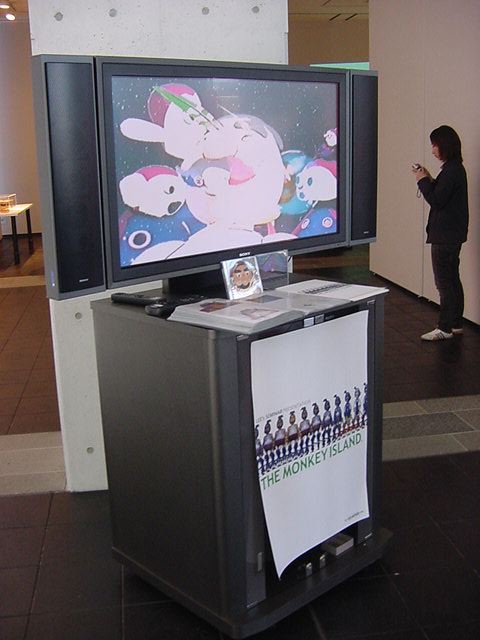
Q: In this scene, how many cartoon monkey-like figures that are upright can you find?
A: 11